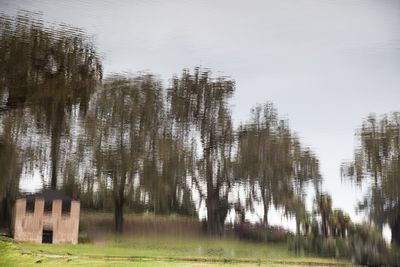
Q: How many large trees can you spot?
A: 5